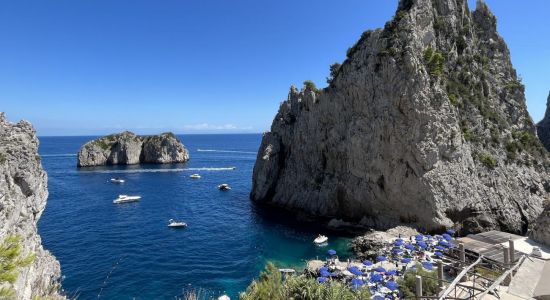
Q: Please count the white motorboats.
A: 6